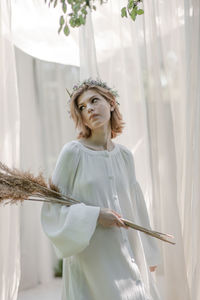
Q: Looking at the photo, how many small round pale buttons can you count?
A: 6